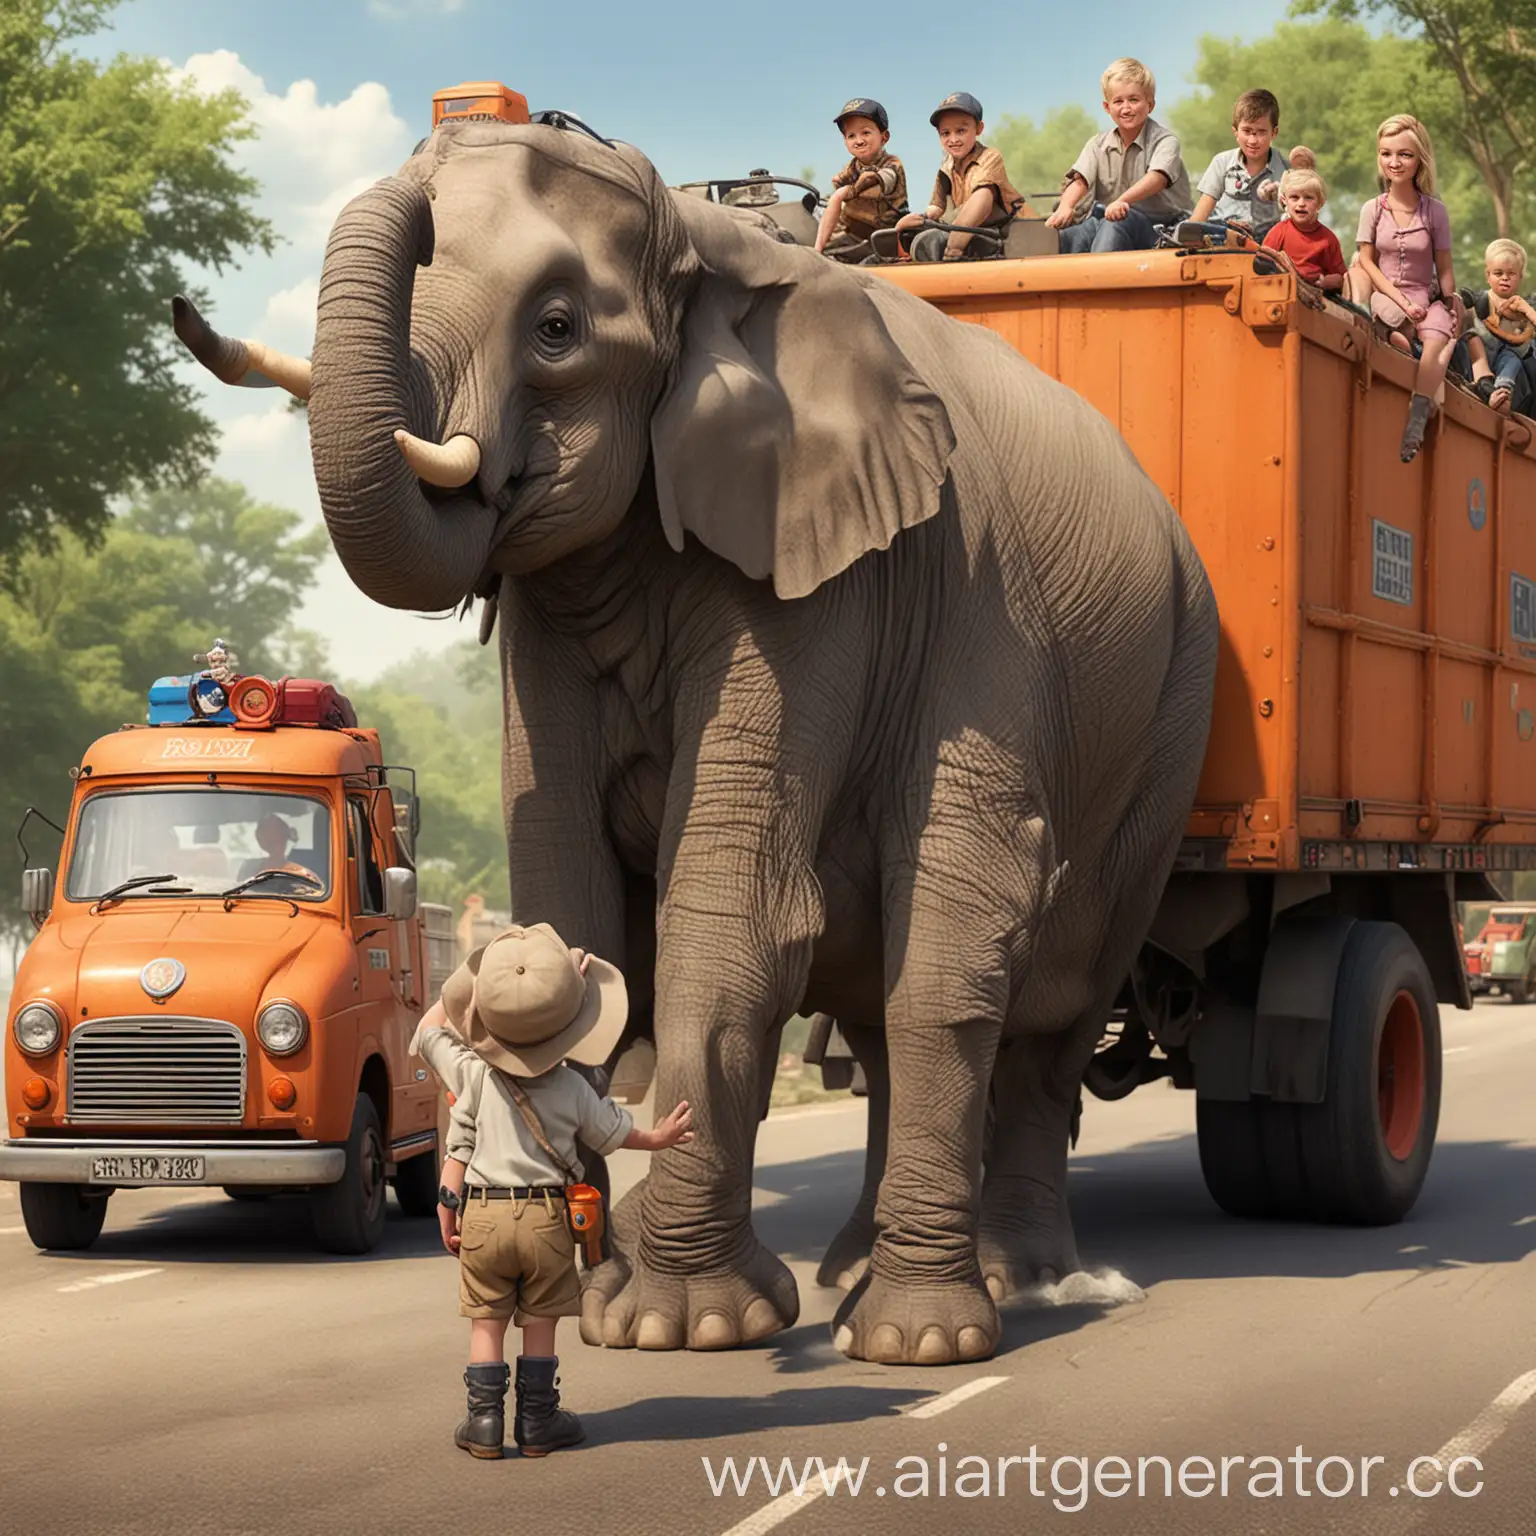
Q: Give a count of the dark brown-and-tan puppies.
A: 0